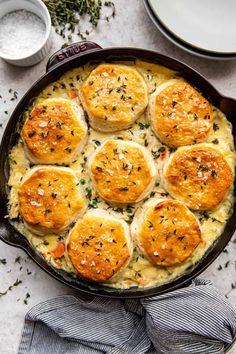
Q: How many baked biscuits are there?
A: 8